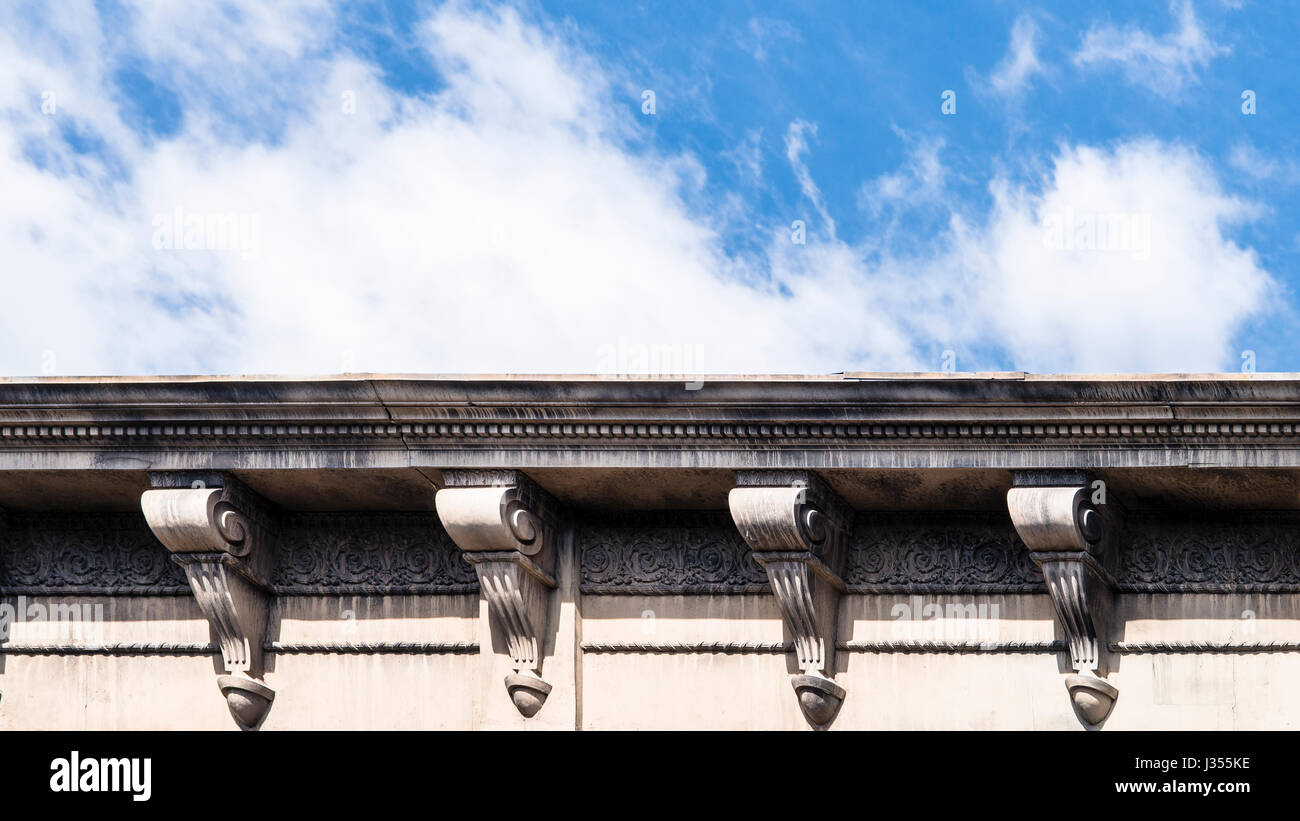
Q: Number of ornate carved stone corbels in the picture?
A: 4